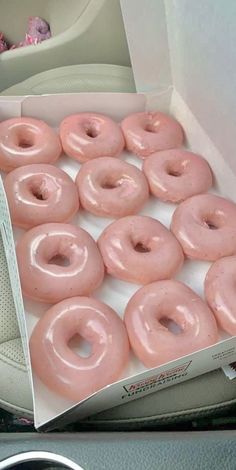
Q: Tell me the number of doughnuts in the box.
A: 12